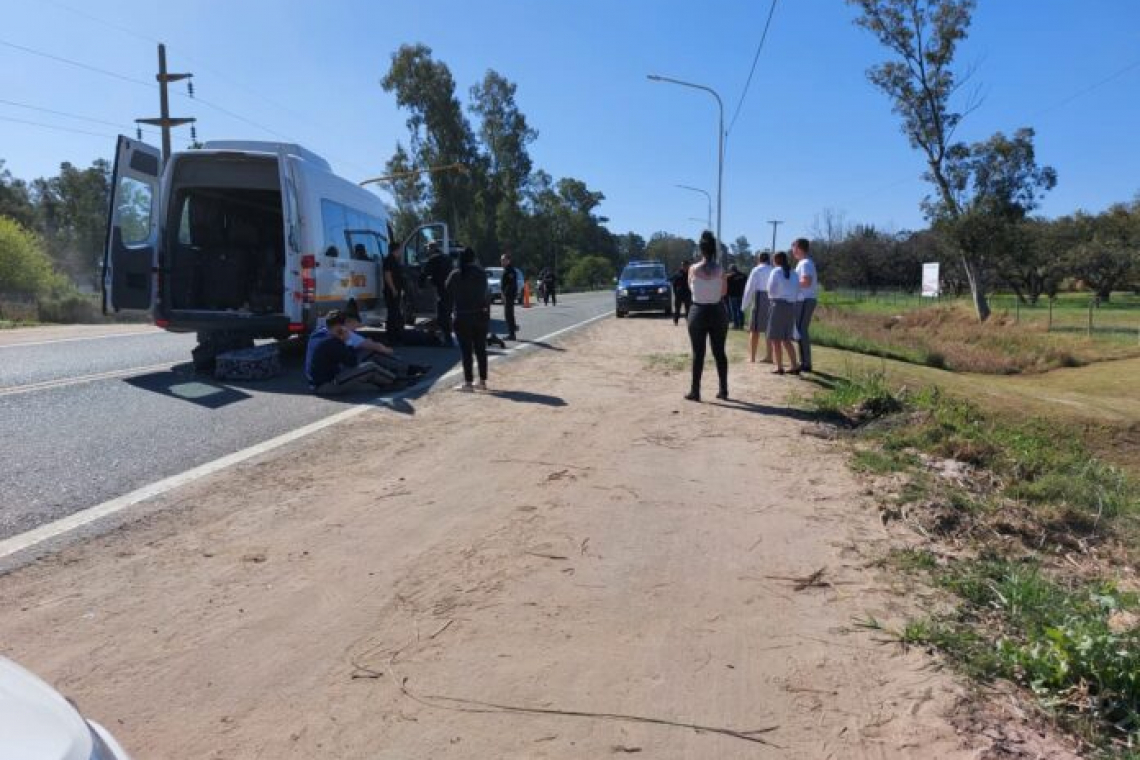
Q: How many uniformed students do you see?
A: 3